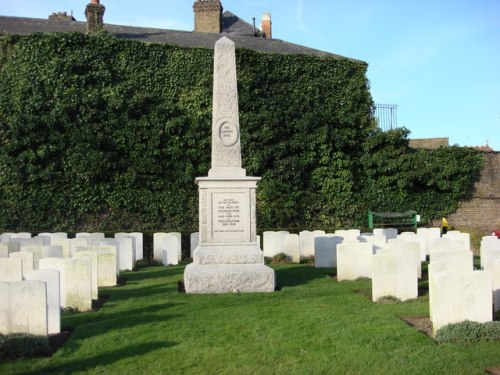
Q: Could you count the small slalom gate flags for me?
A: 0